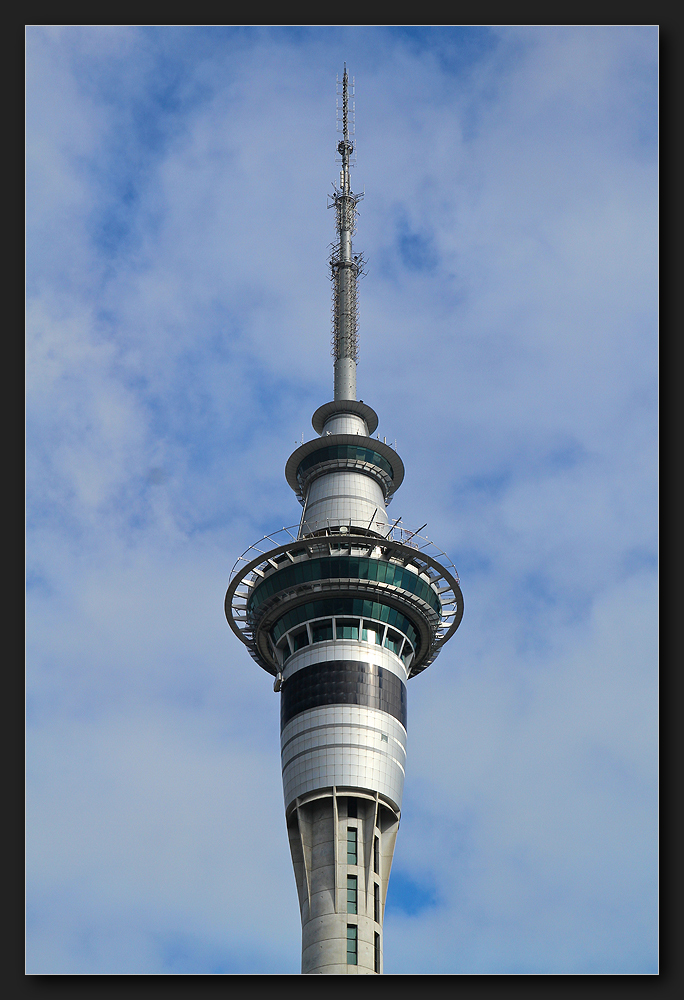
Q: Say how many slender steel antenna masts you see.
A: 1